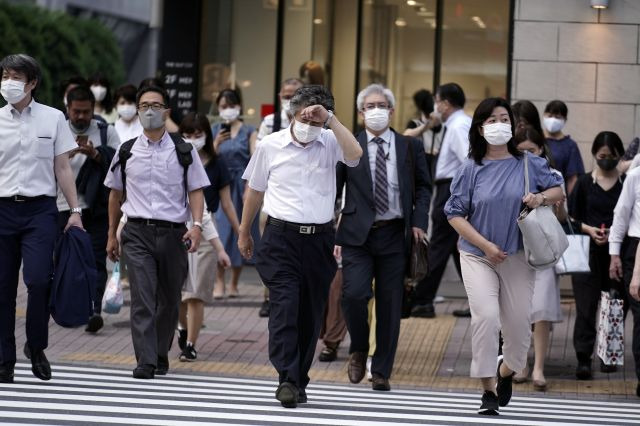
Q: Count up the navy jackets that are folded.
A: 1